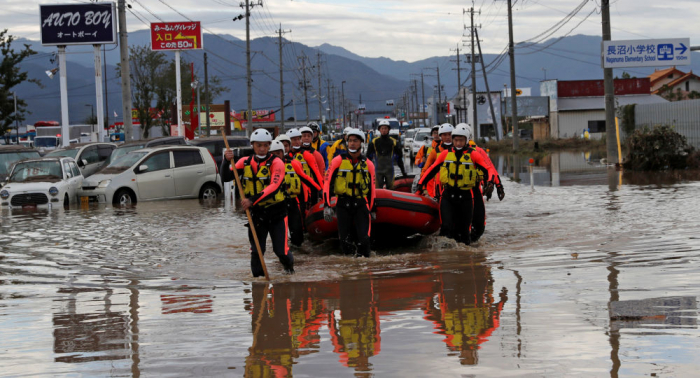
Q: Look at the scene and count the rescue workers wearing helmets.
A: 13